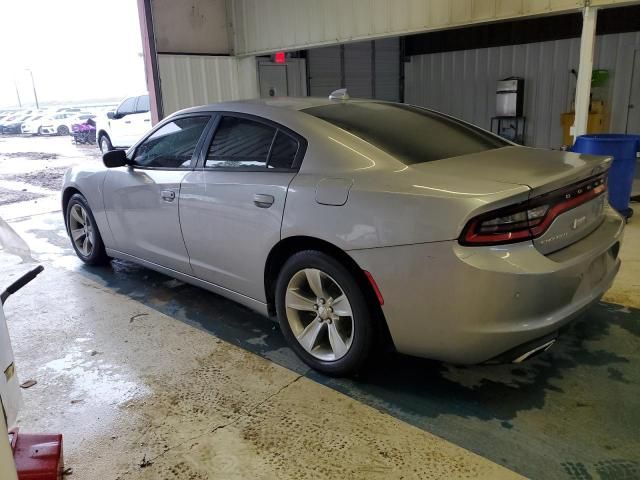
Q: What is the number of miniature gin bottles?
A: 0